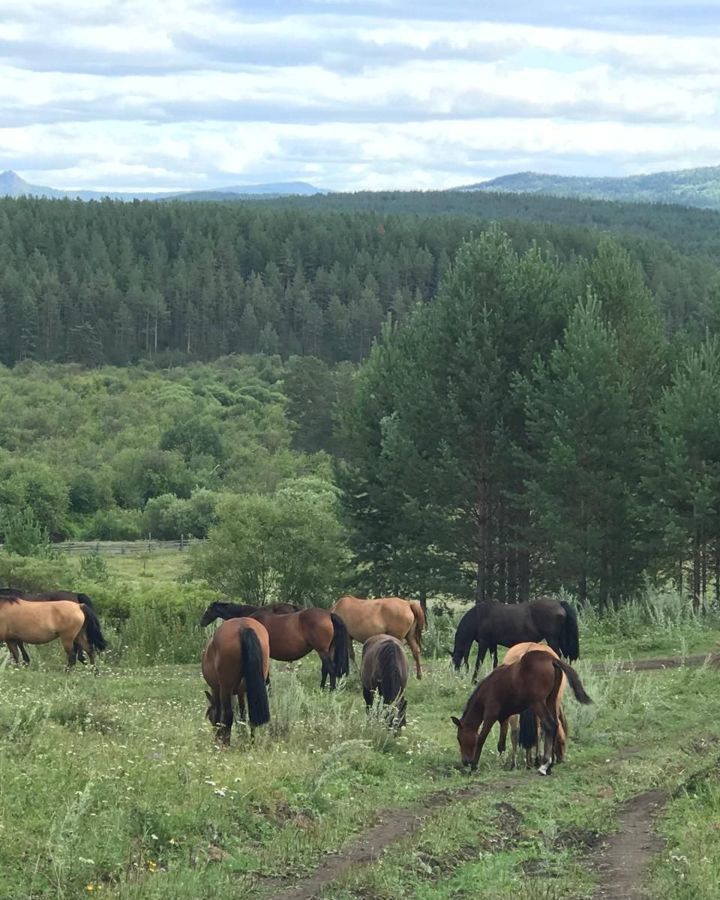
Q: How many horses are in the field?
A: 10